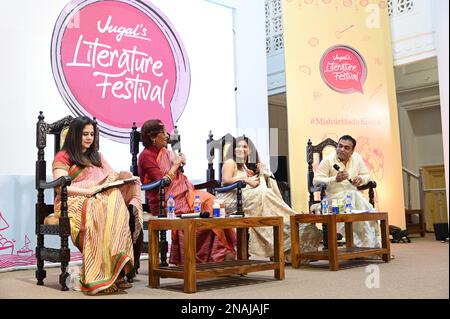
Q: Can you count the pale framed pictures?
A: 0